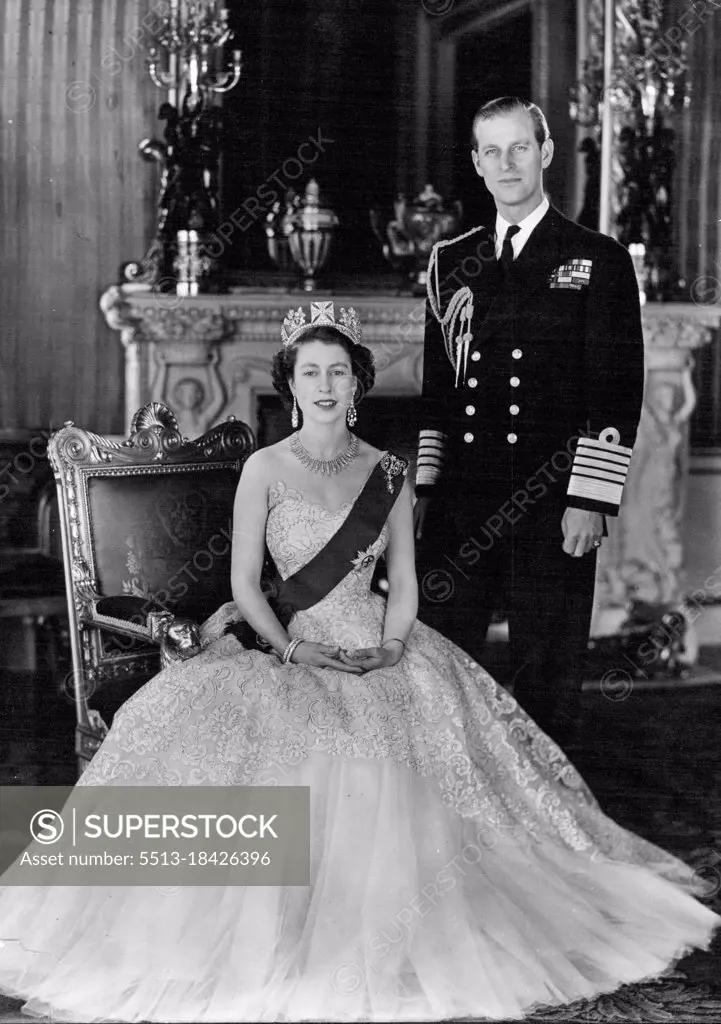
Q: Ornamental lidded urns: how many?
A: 2